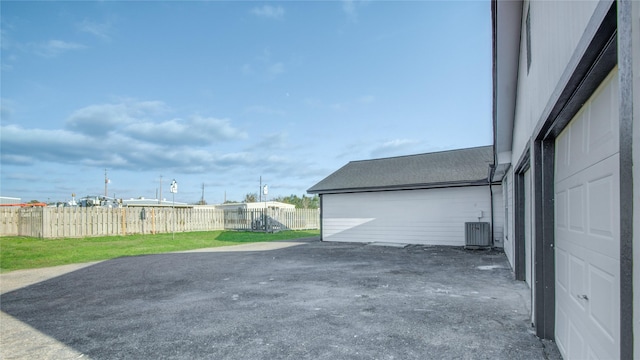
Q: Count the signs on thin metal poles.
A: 2